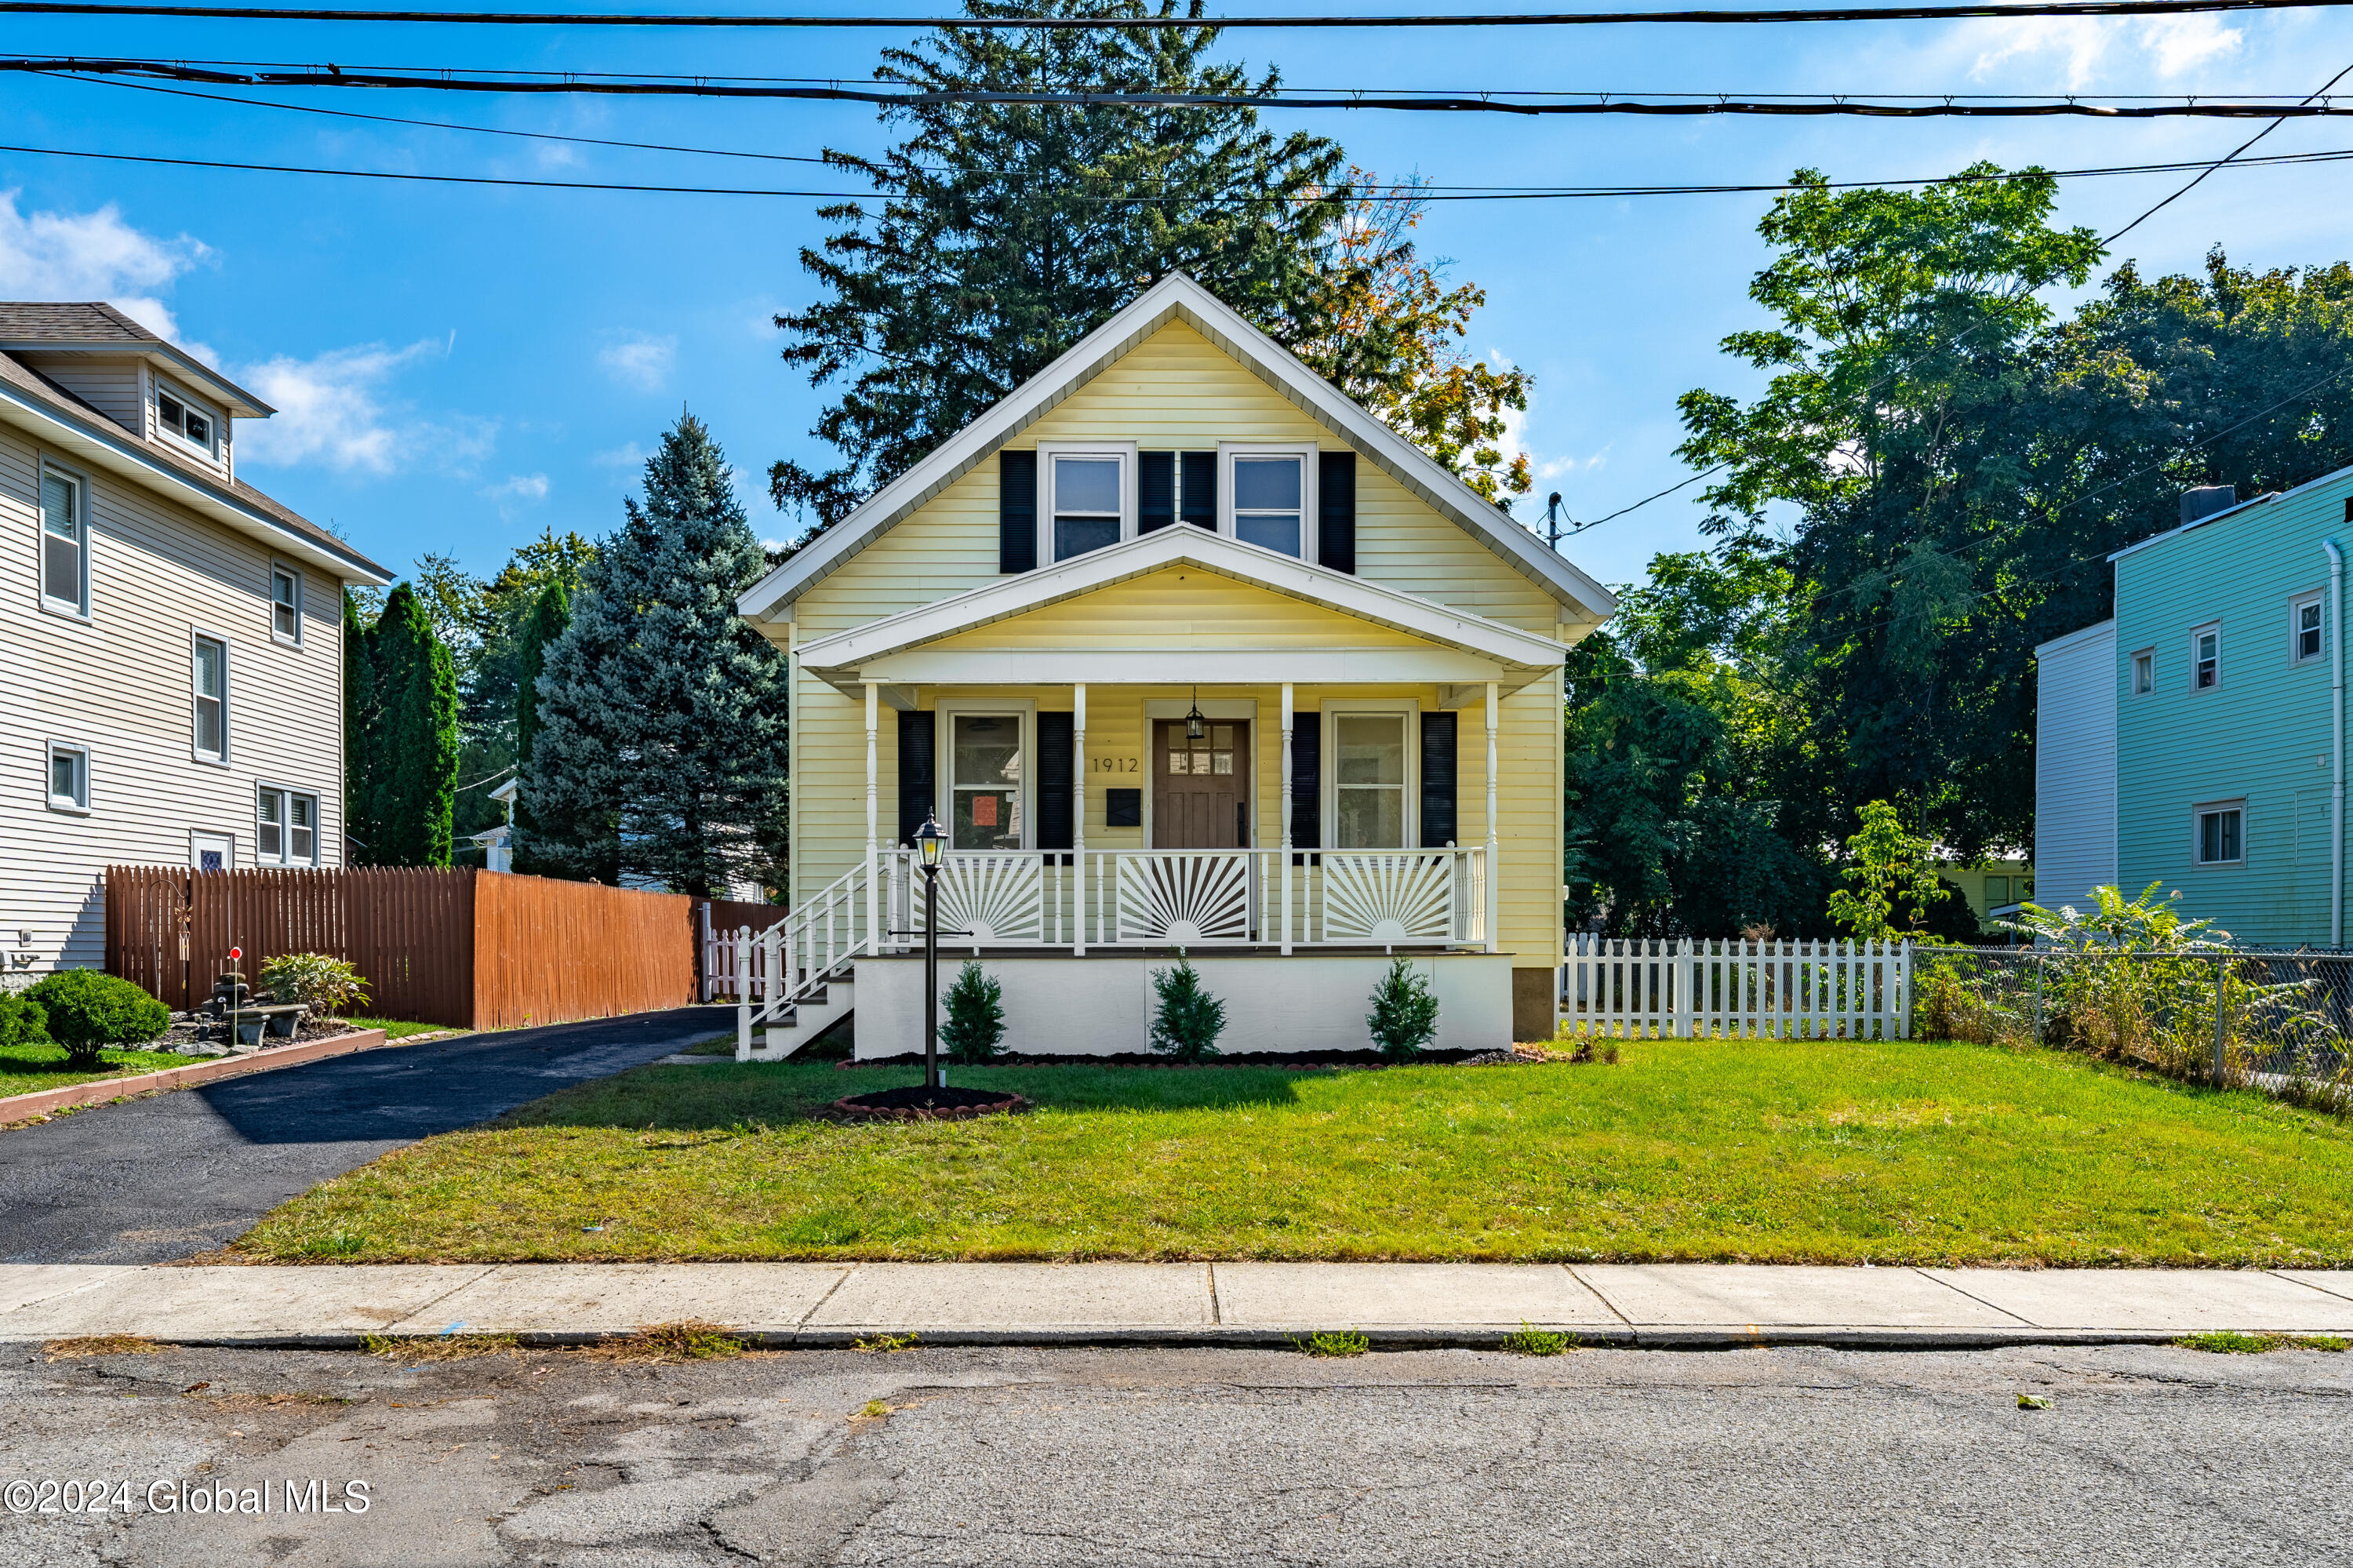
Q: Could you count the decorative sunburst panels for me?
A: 3